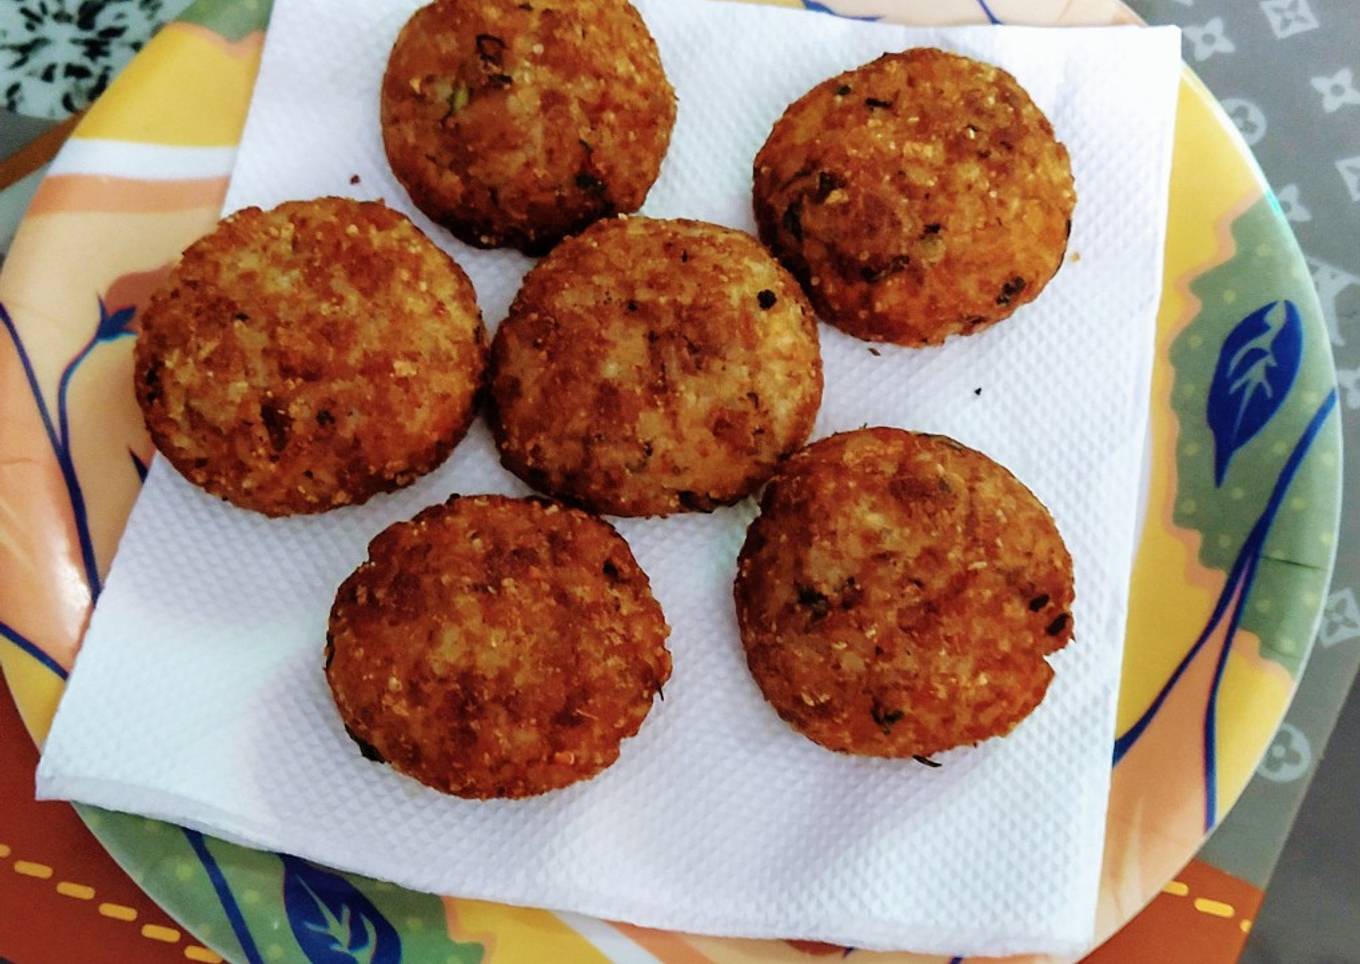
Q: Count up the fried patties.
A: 6